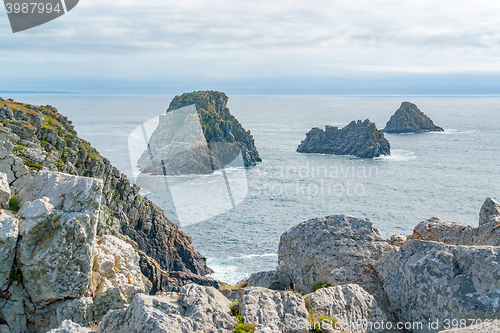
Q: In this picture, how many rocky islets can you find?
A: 3